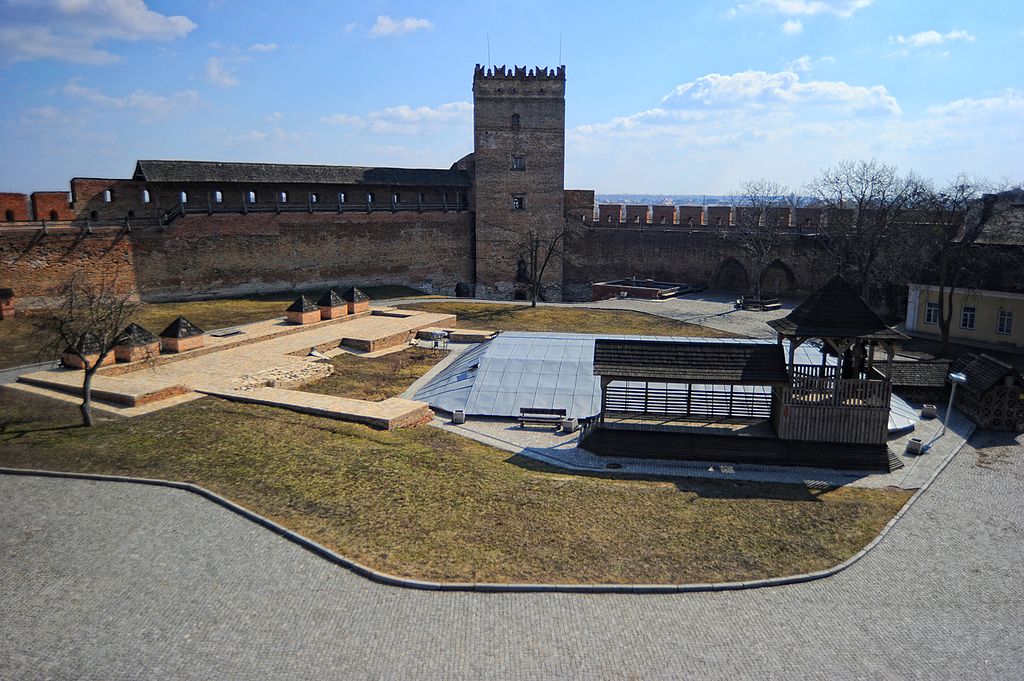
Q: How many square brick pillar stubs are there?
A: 6